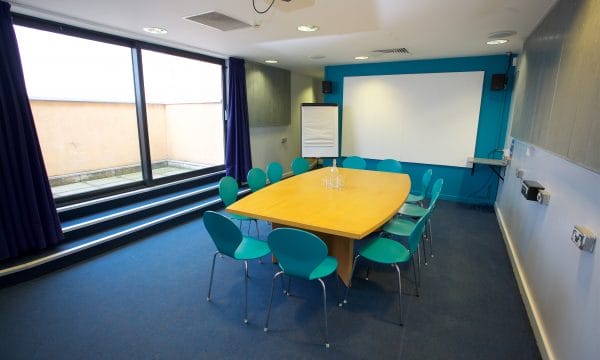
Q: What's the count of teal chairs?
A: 12